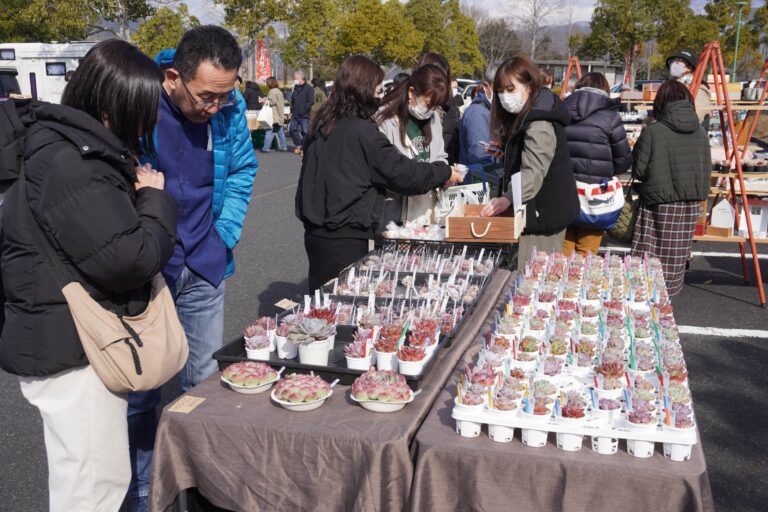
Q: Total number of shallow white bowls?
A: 3